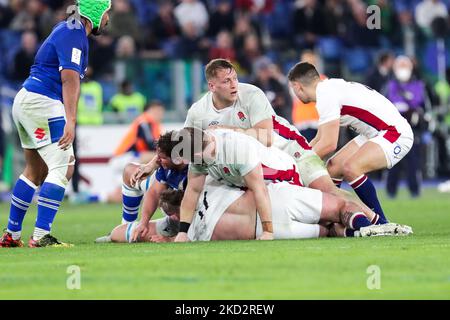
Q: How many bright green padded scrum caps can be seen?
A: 1